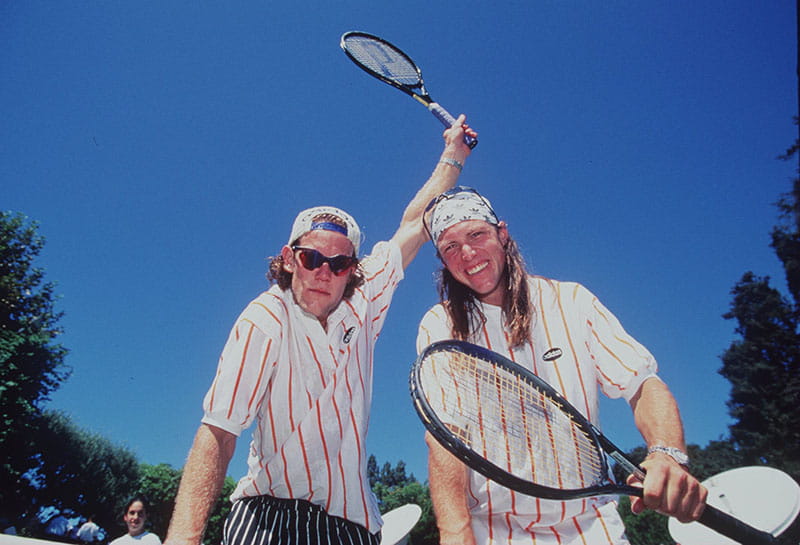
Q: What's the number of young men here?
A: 2